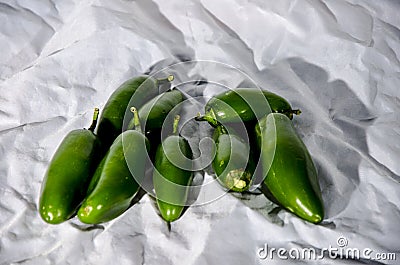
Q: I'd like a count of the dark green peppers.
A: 8